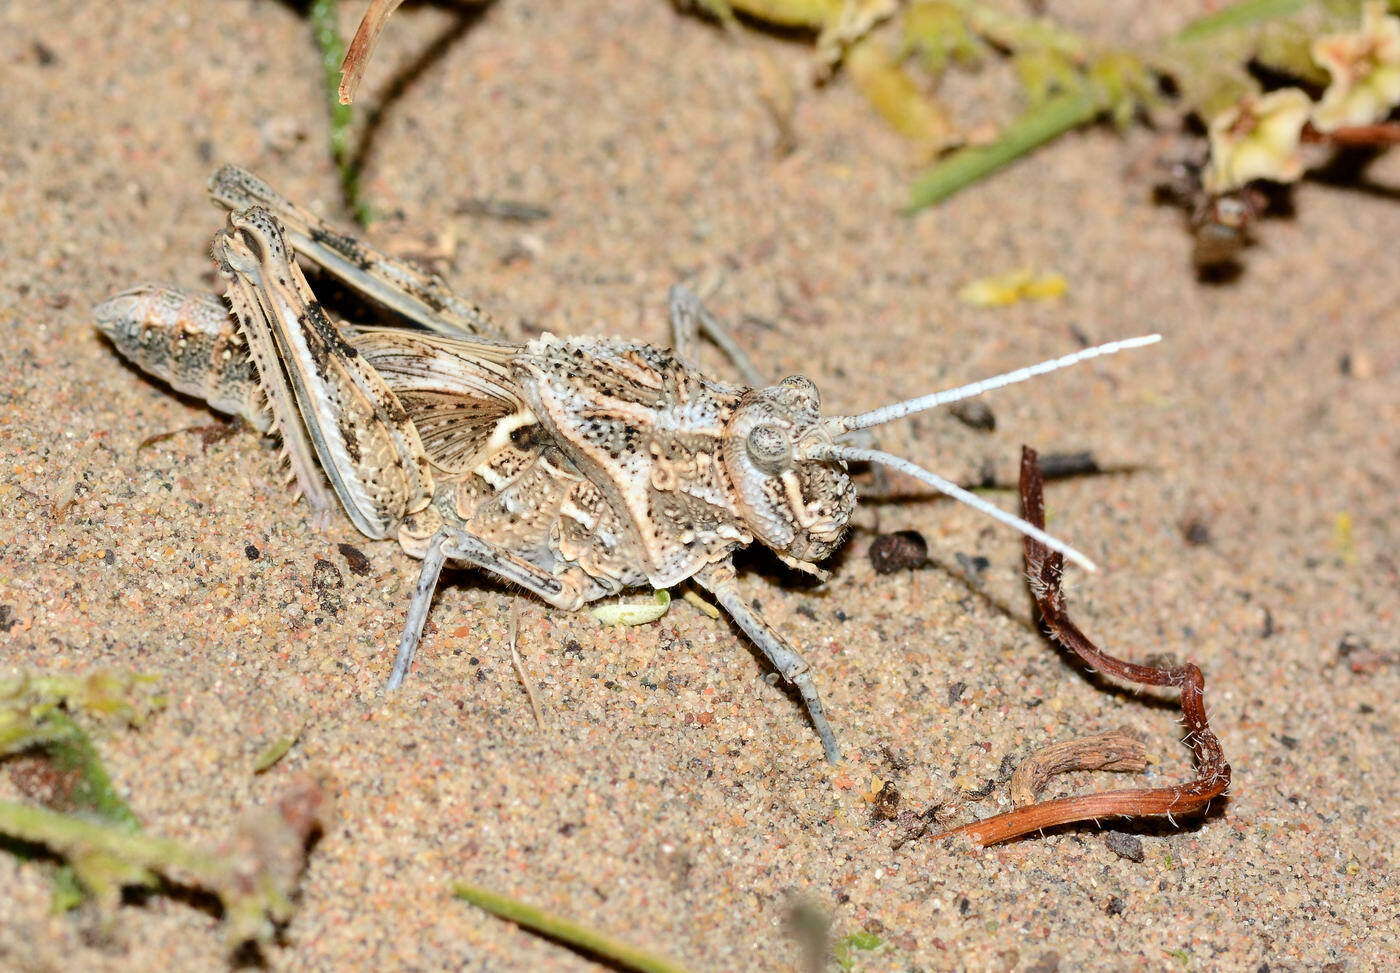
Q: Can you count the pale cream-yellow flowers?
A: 2